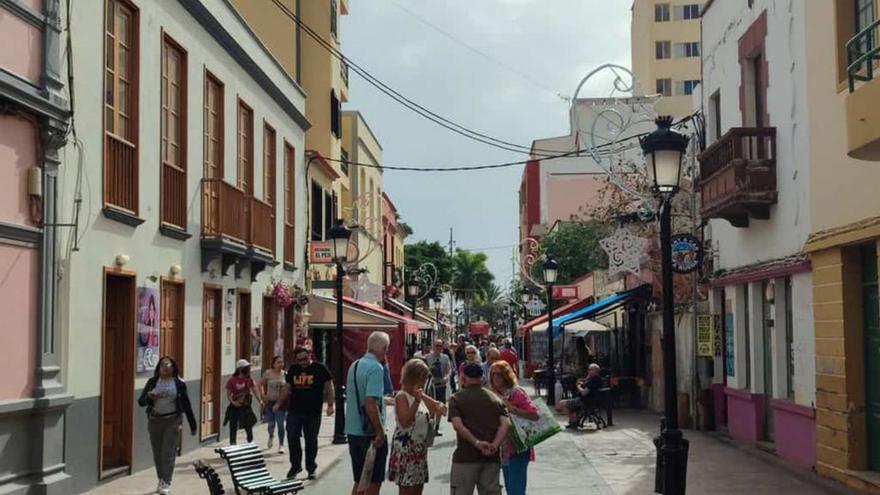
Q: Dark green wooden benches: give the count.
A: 2